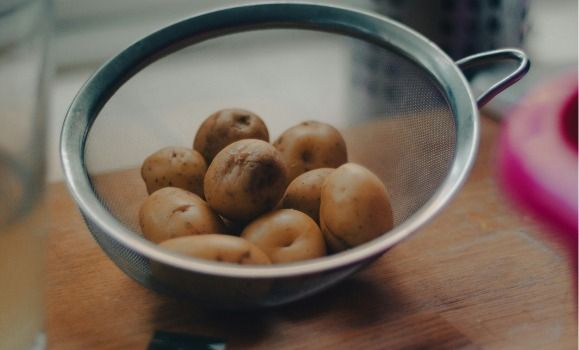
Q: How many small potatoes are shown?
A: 9